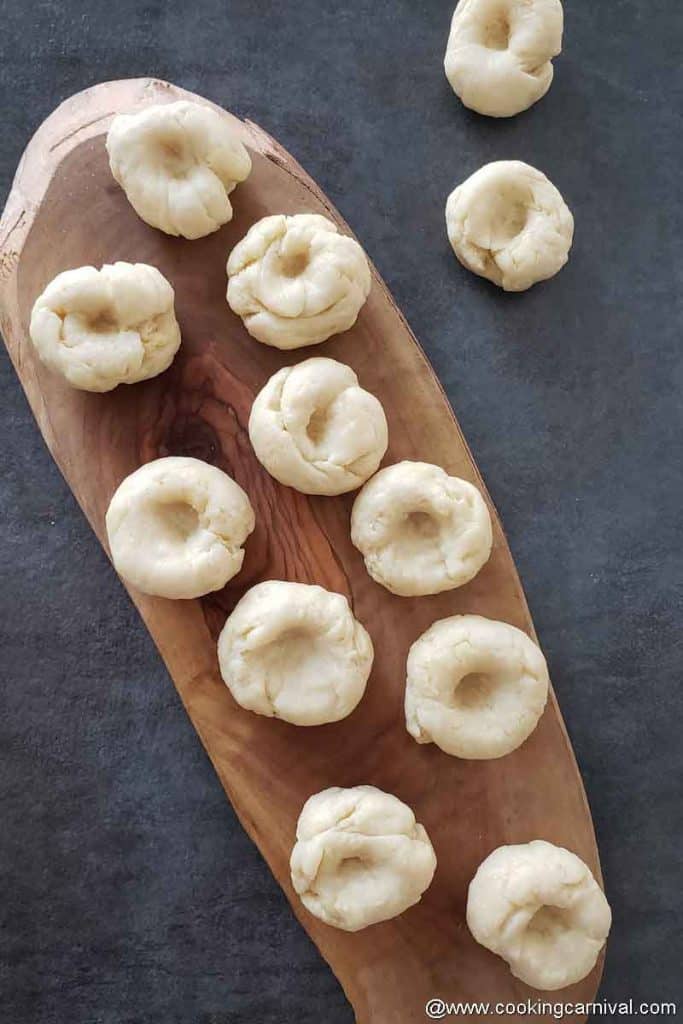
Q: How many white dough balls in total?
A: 12